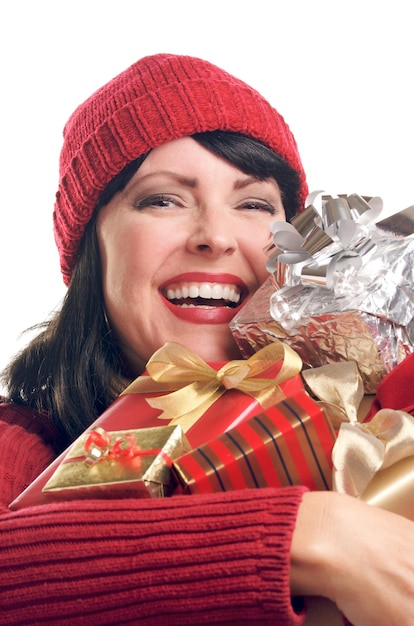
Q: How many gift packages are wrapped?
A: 5